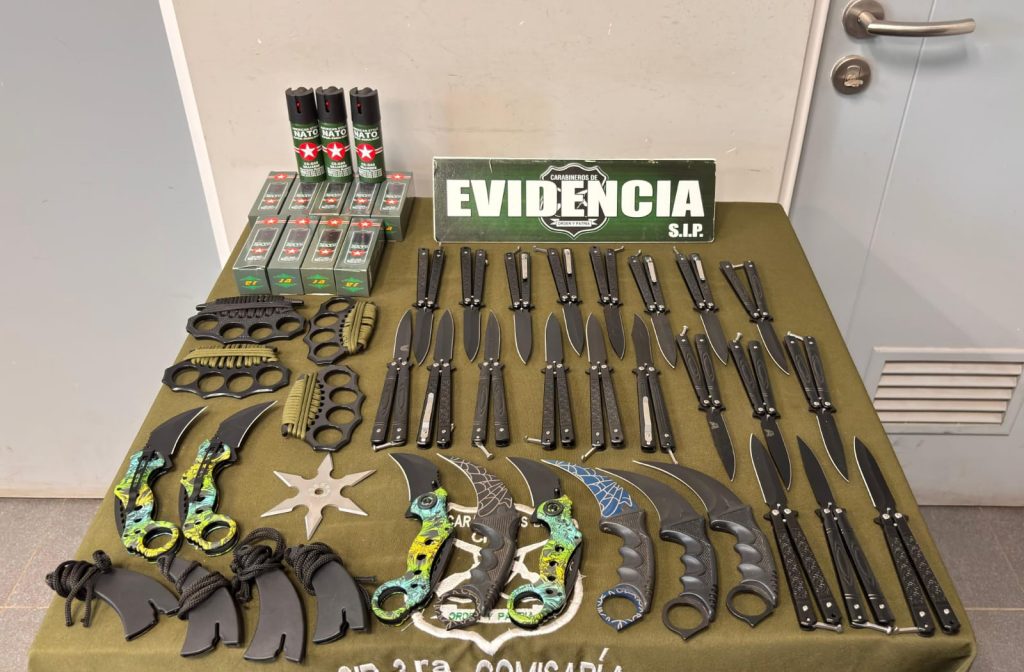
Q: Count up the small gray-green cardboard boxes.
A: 9